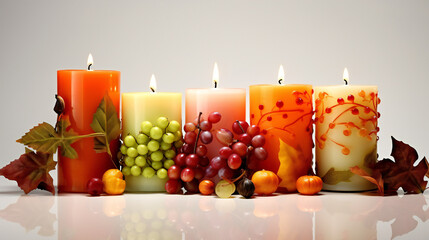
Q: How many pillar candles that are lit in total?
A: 5